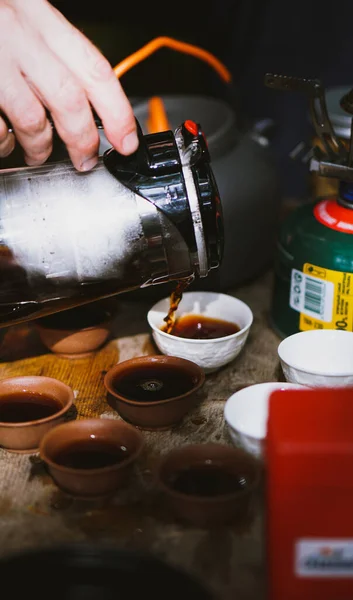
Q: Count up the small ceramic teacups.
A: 8